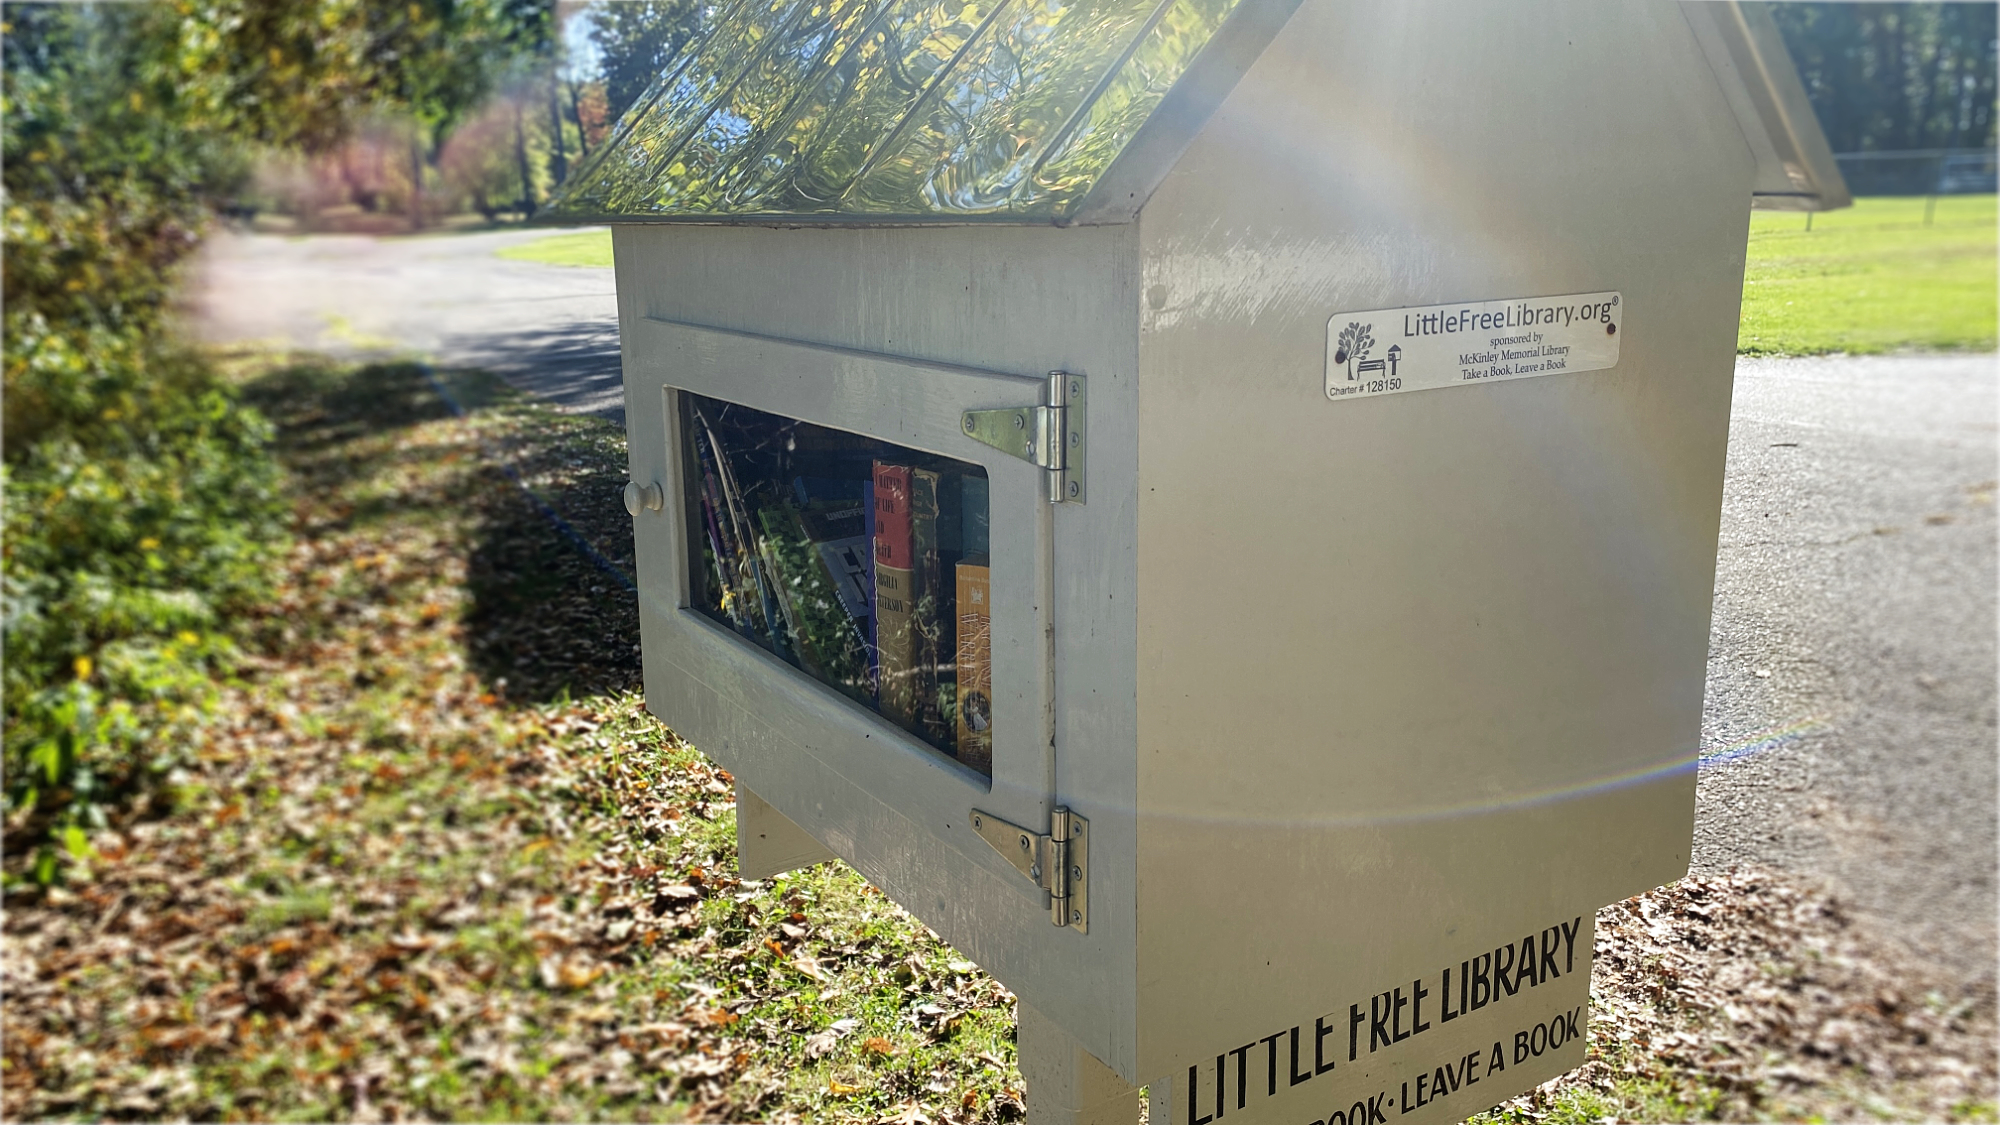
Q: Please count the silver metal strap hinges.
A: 2